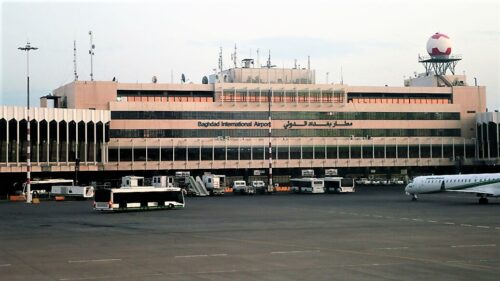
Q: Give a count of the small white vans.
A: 2